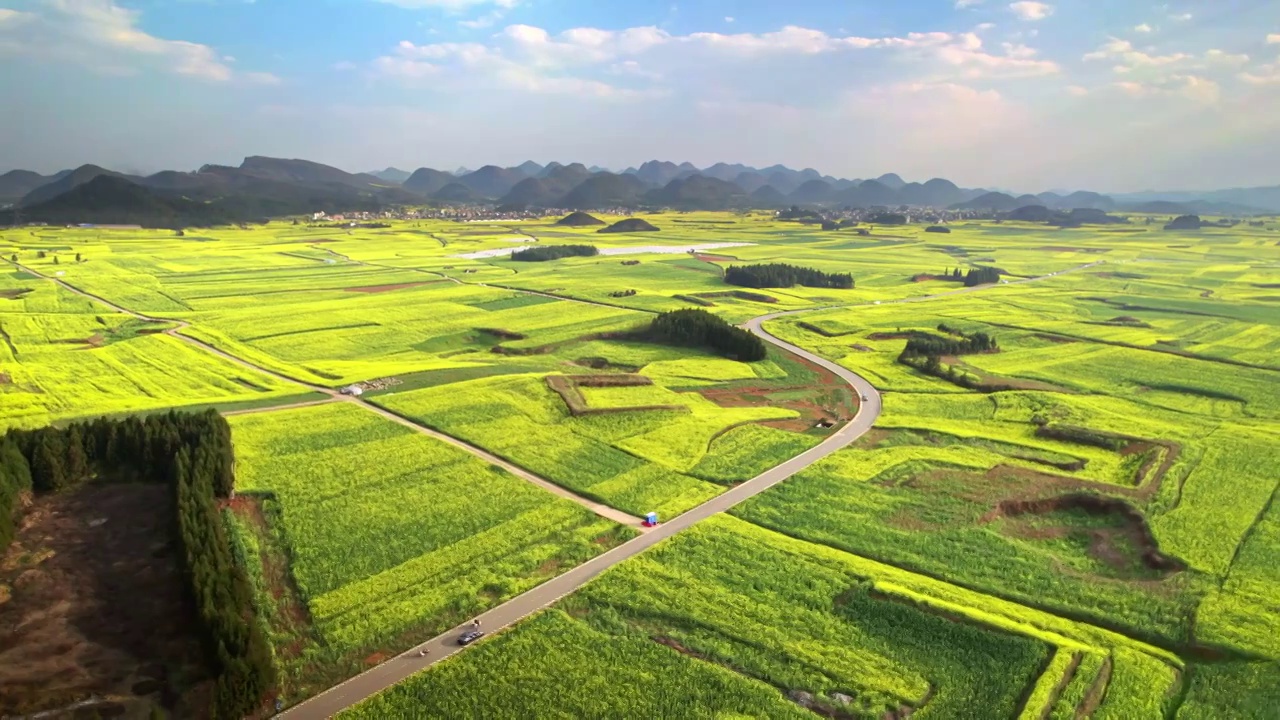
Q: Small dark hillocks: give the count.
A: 2